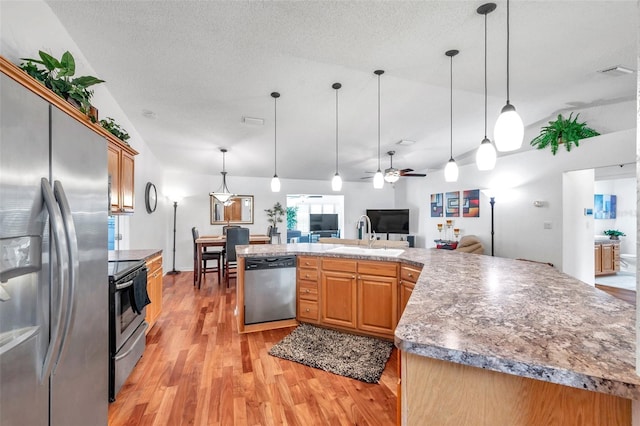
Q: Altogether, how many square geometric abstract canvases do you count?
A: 3